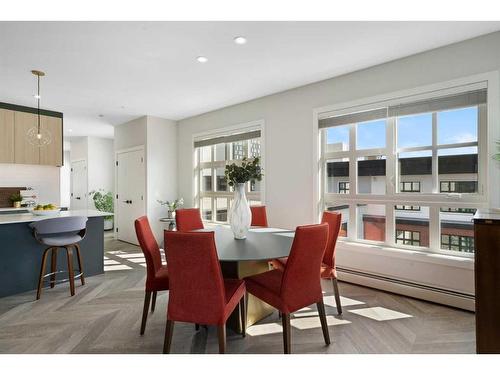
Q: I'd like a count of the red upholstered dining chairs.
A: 6